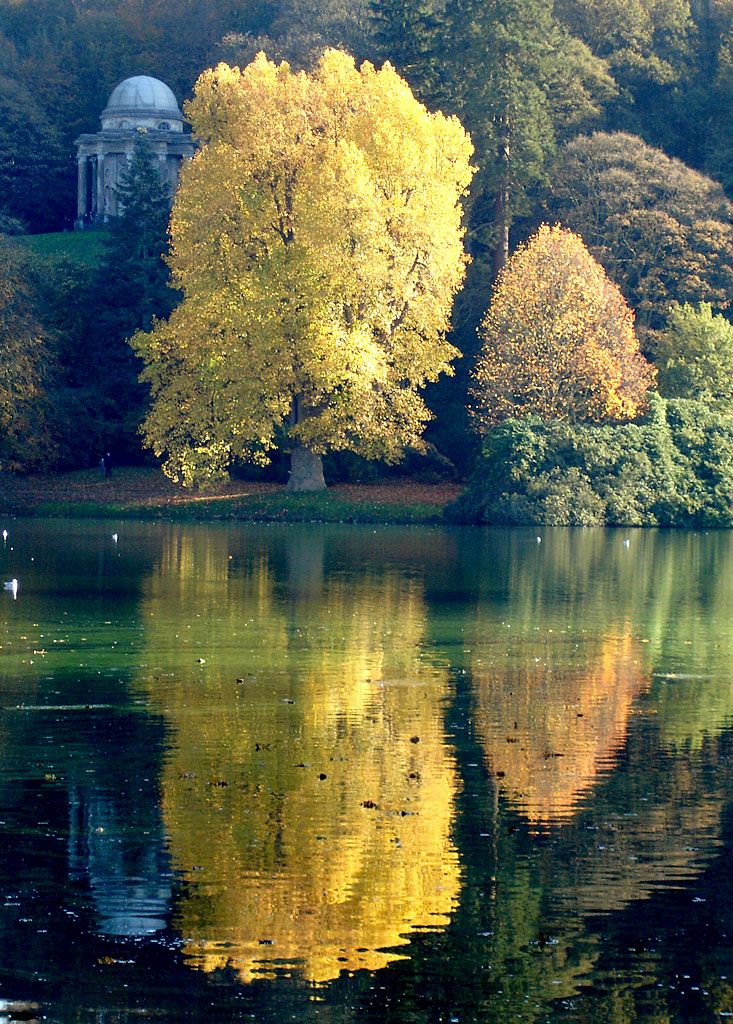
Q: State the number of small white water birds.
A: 5